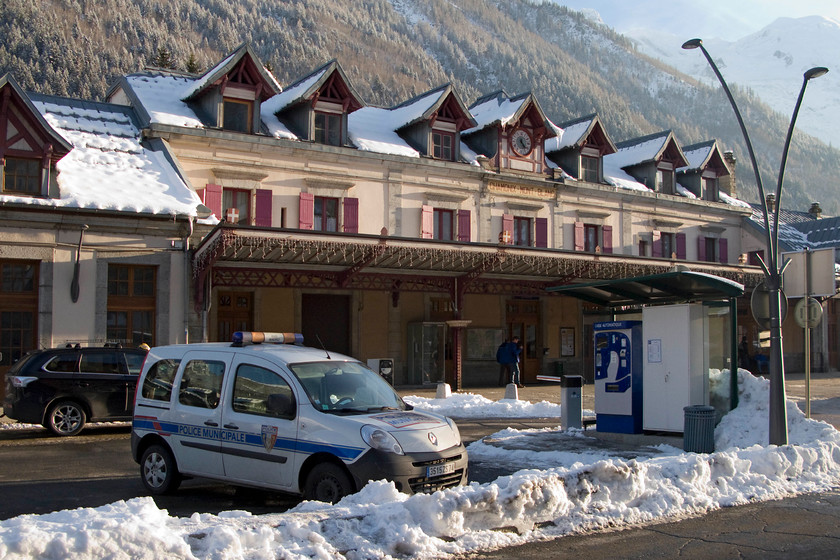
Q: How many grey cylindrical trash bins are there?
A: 1